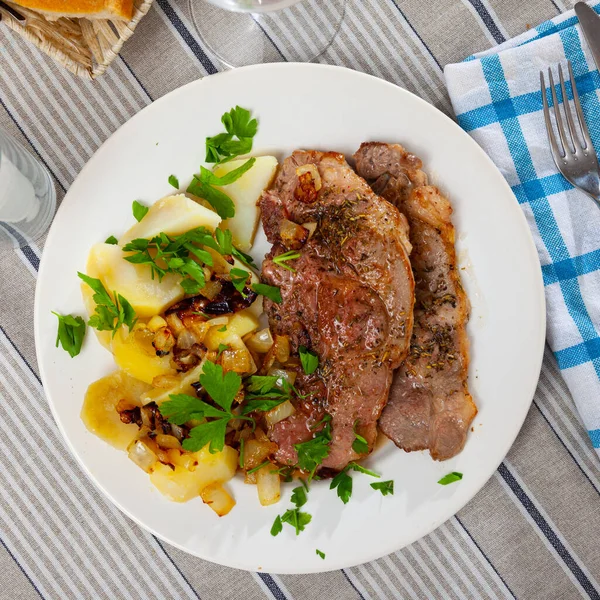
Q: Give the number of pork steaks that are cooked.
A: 2